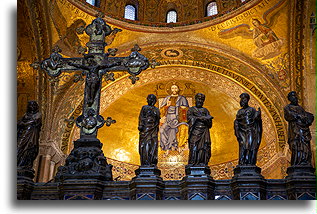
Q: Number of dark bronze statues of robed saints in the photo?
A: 5